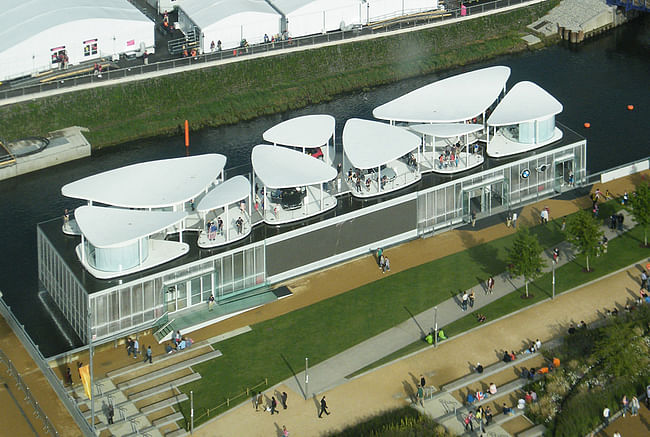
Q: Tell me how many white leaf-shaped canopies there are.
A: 9